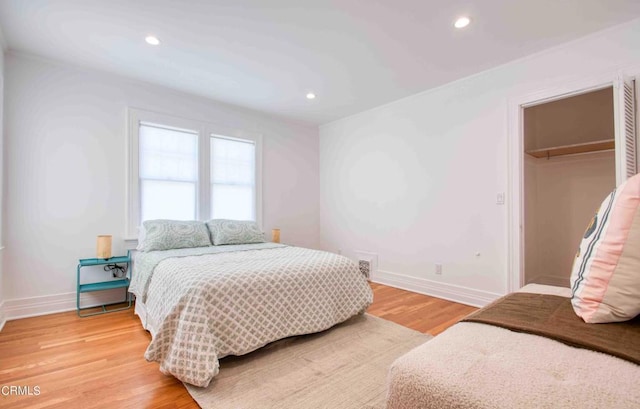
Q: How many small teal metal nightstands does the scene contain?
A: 1